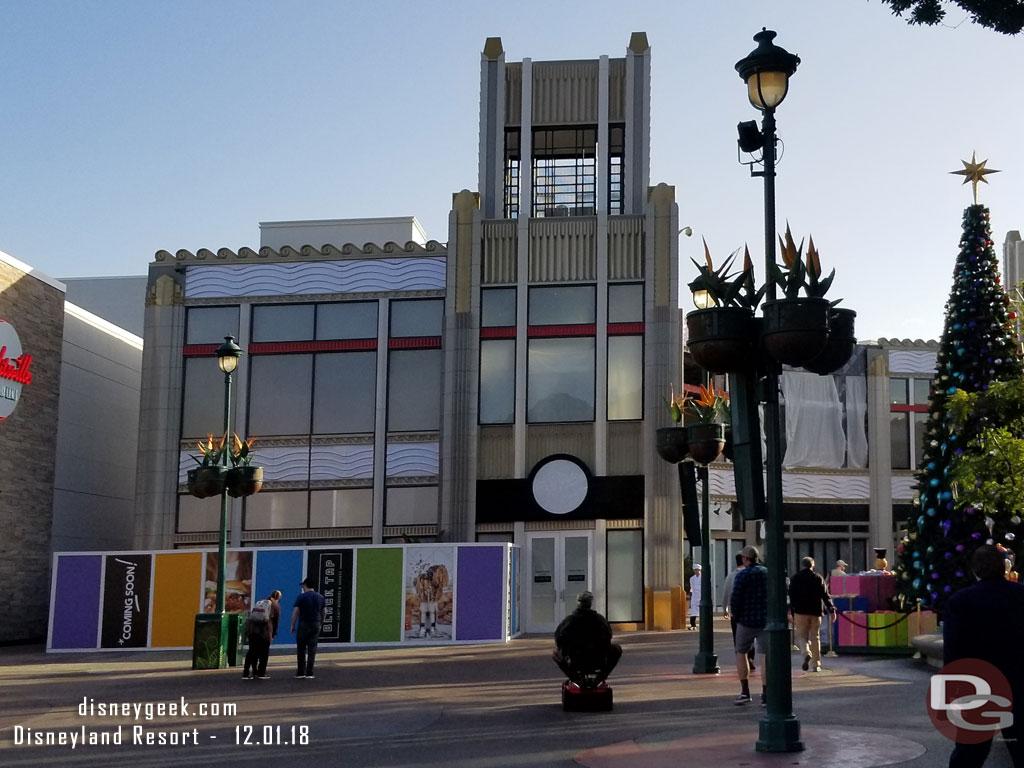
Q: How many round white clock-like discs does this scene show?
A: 1